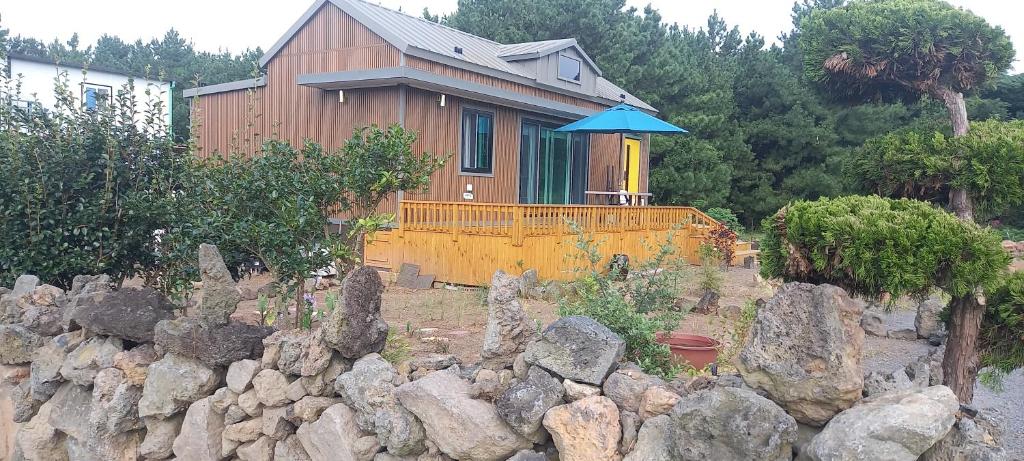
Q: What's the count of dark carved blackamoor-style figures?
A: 0